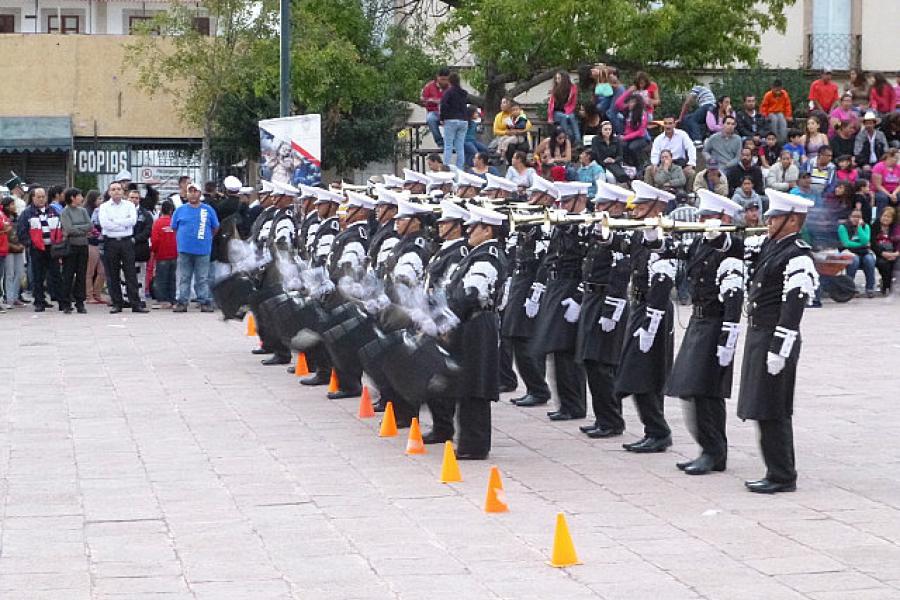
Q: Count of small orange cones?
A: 9